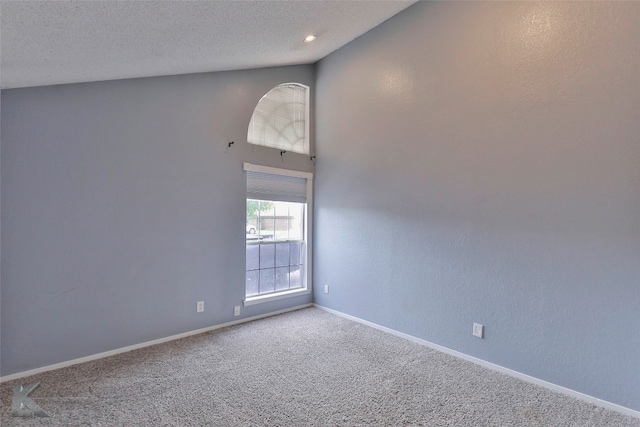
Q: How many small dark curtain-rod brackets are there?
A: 3